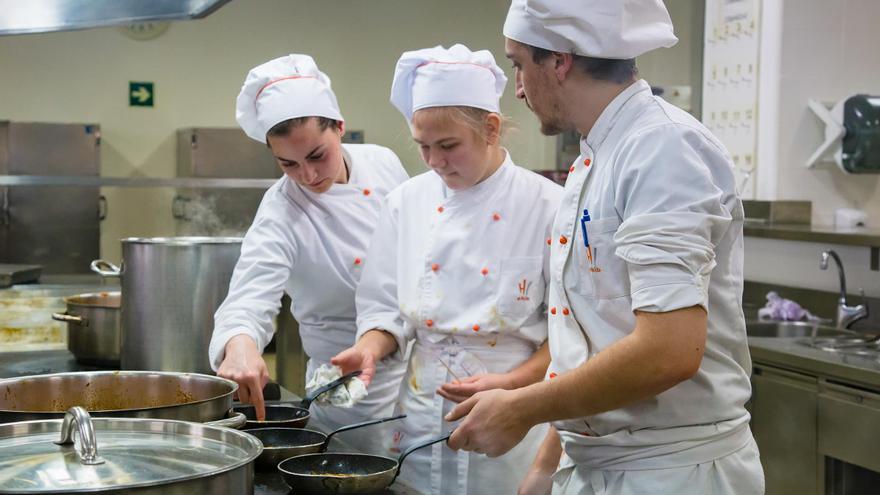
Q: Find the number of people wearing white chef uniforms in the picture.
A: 3